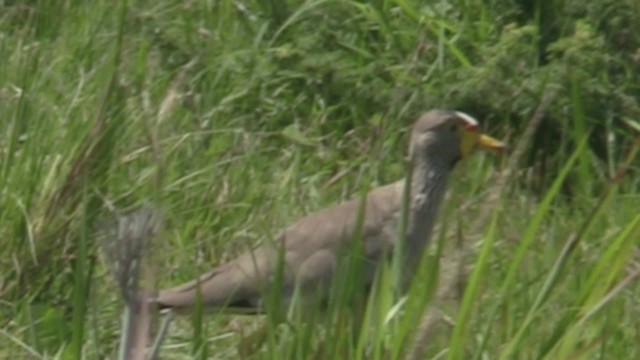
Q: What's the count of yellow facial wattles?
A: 1